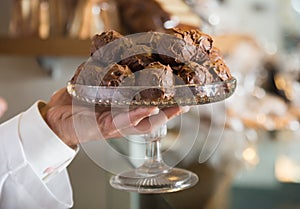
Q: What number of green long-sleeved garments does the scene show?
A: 0